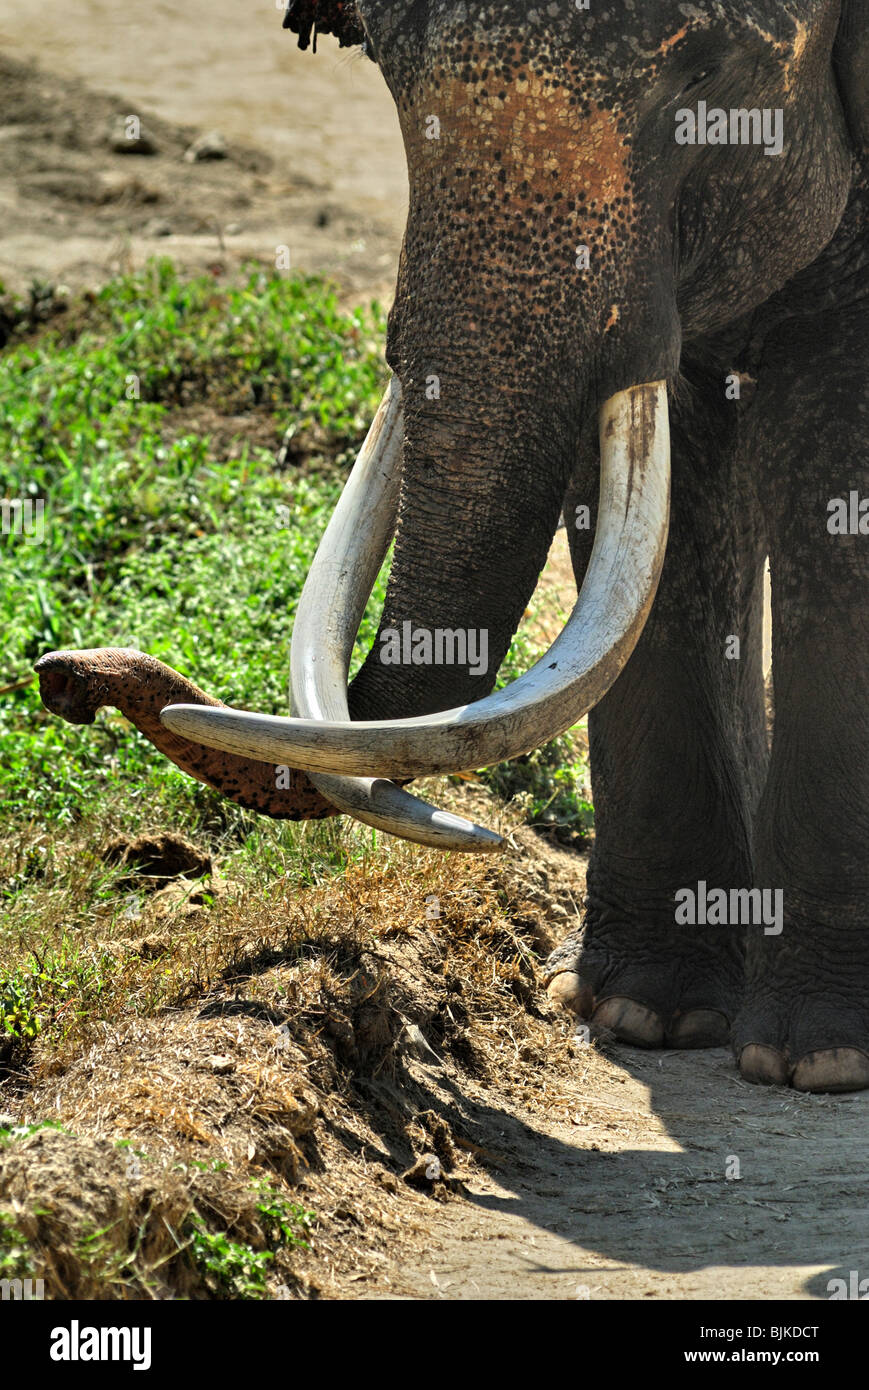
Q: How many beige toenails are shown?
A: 5